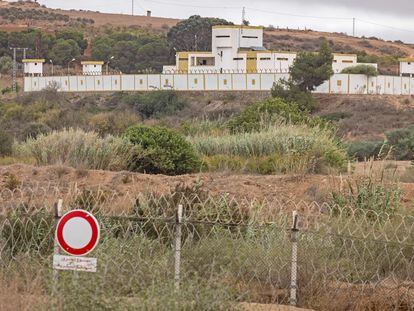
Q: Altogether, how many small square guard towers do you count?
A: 3